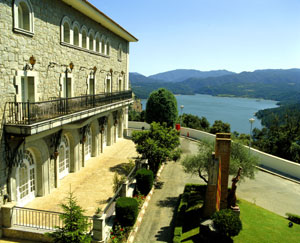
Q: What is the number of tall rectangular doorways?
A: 5